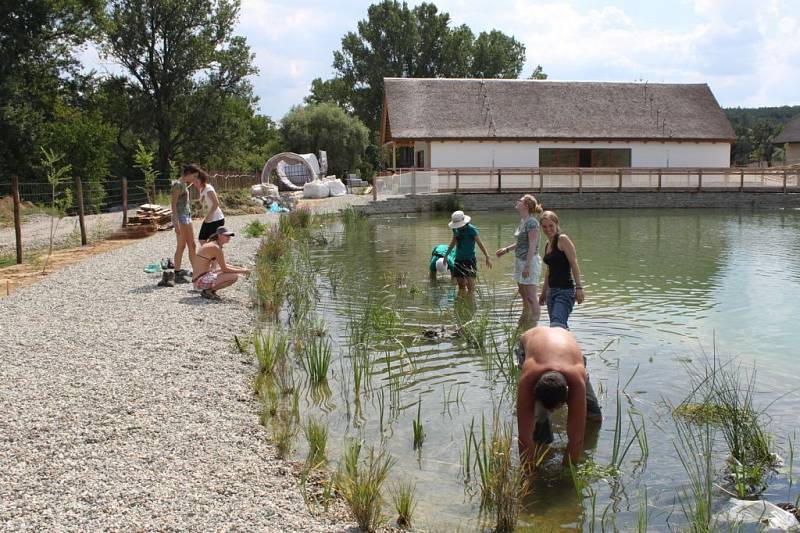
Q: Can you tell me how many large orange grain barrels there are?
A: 0